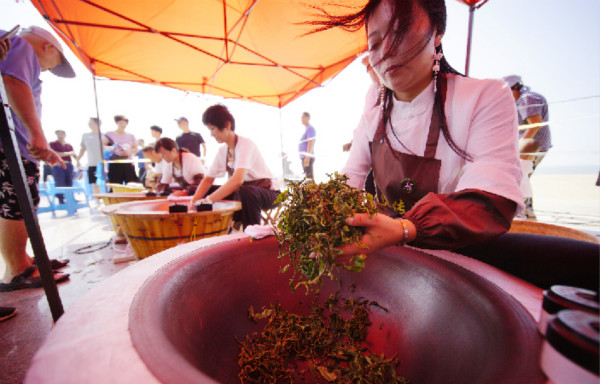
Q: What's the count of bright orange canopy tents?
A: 1